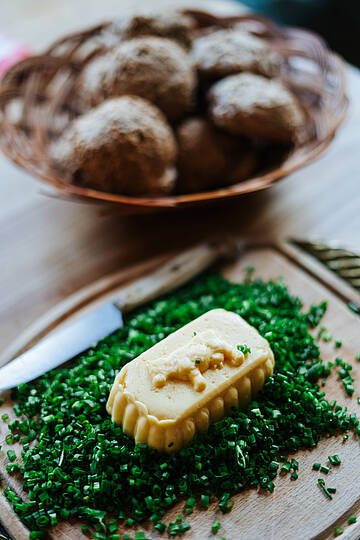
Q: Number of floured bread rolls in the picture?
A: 6